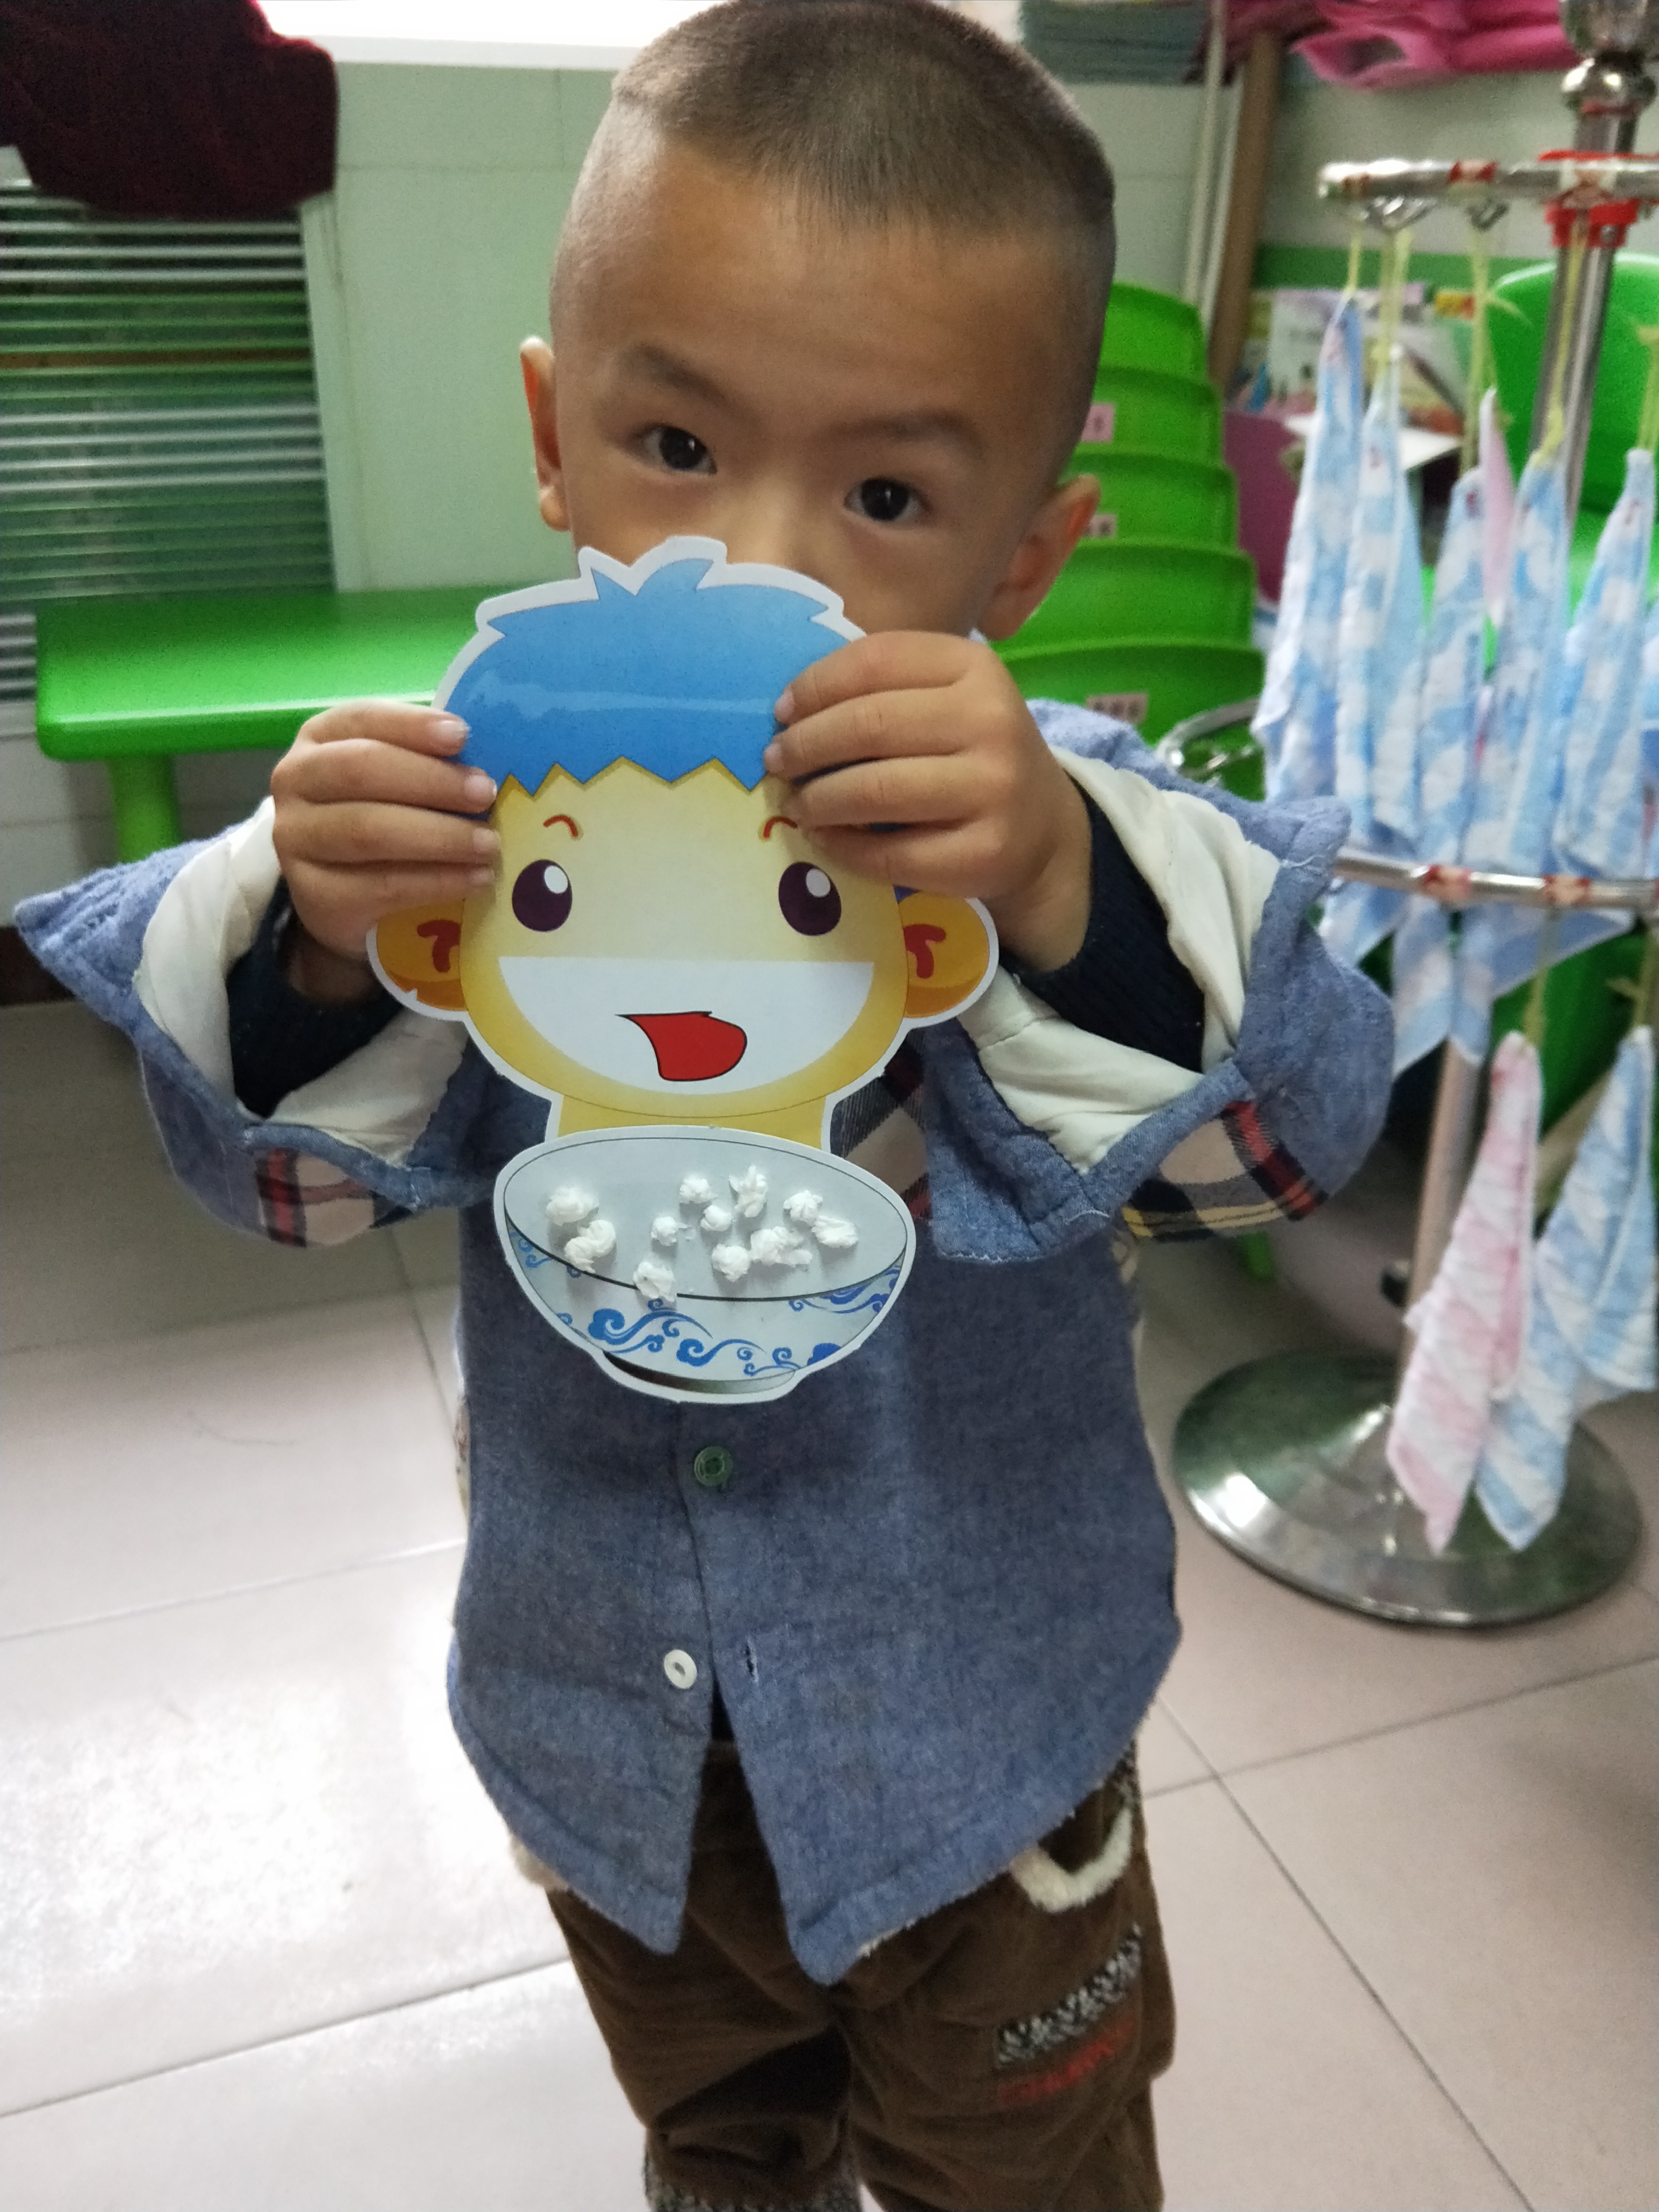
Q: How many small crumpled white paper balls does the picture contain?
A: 11